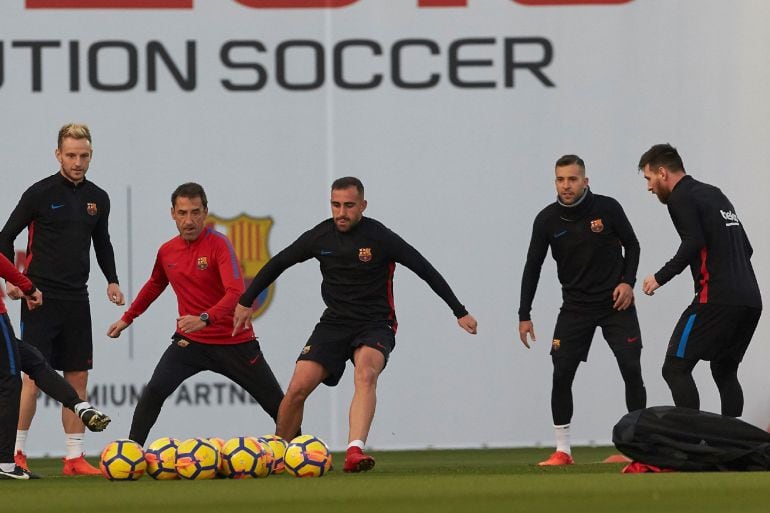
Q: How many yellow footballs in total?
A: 8